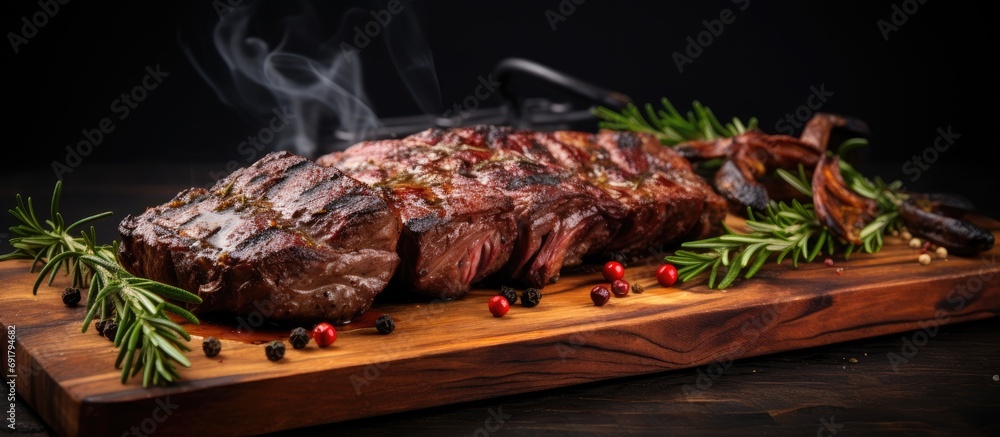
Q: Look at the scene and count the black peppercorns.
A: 9